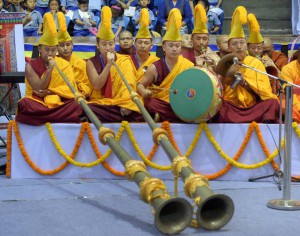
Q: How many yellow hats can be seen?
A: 8